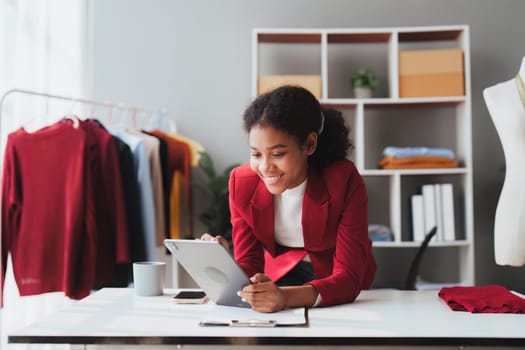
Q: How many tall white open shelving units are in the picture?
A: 1